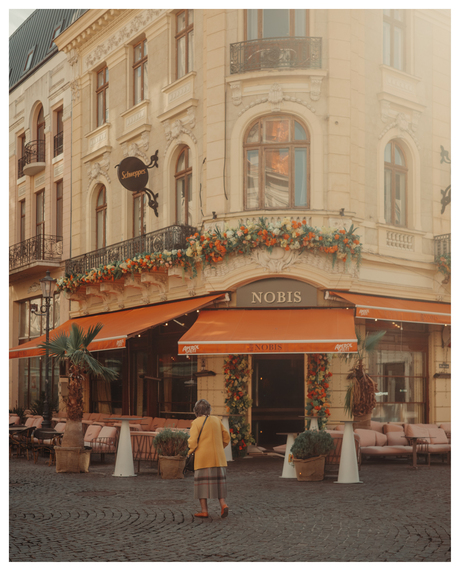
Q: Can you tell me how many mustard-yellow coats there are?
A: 1